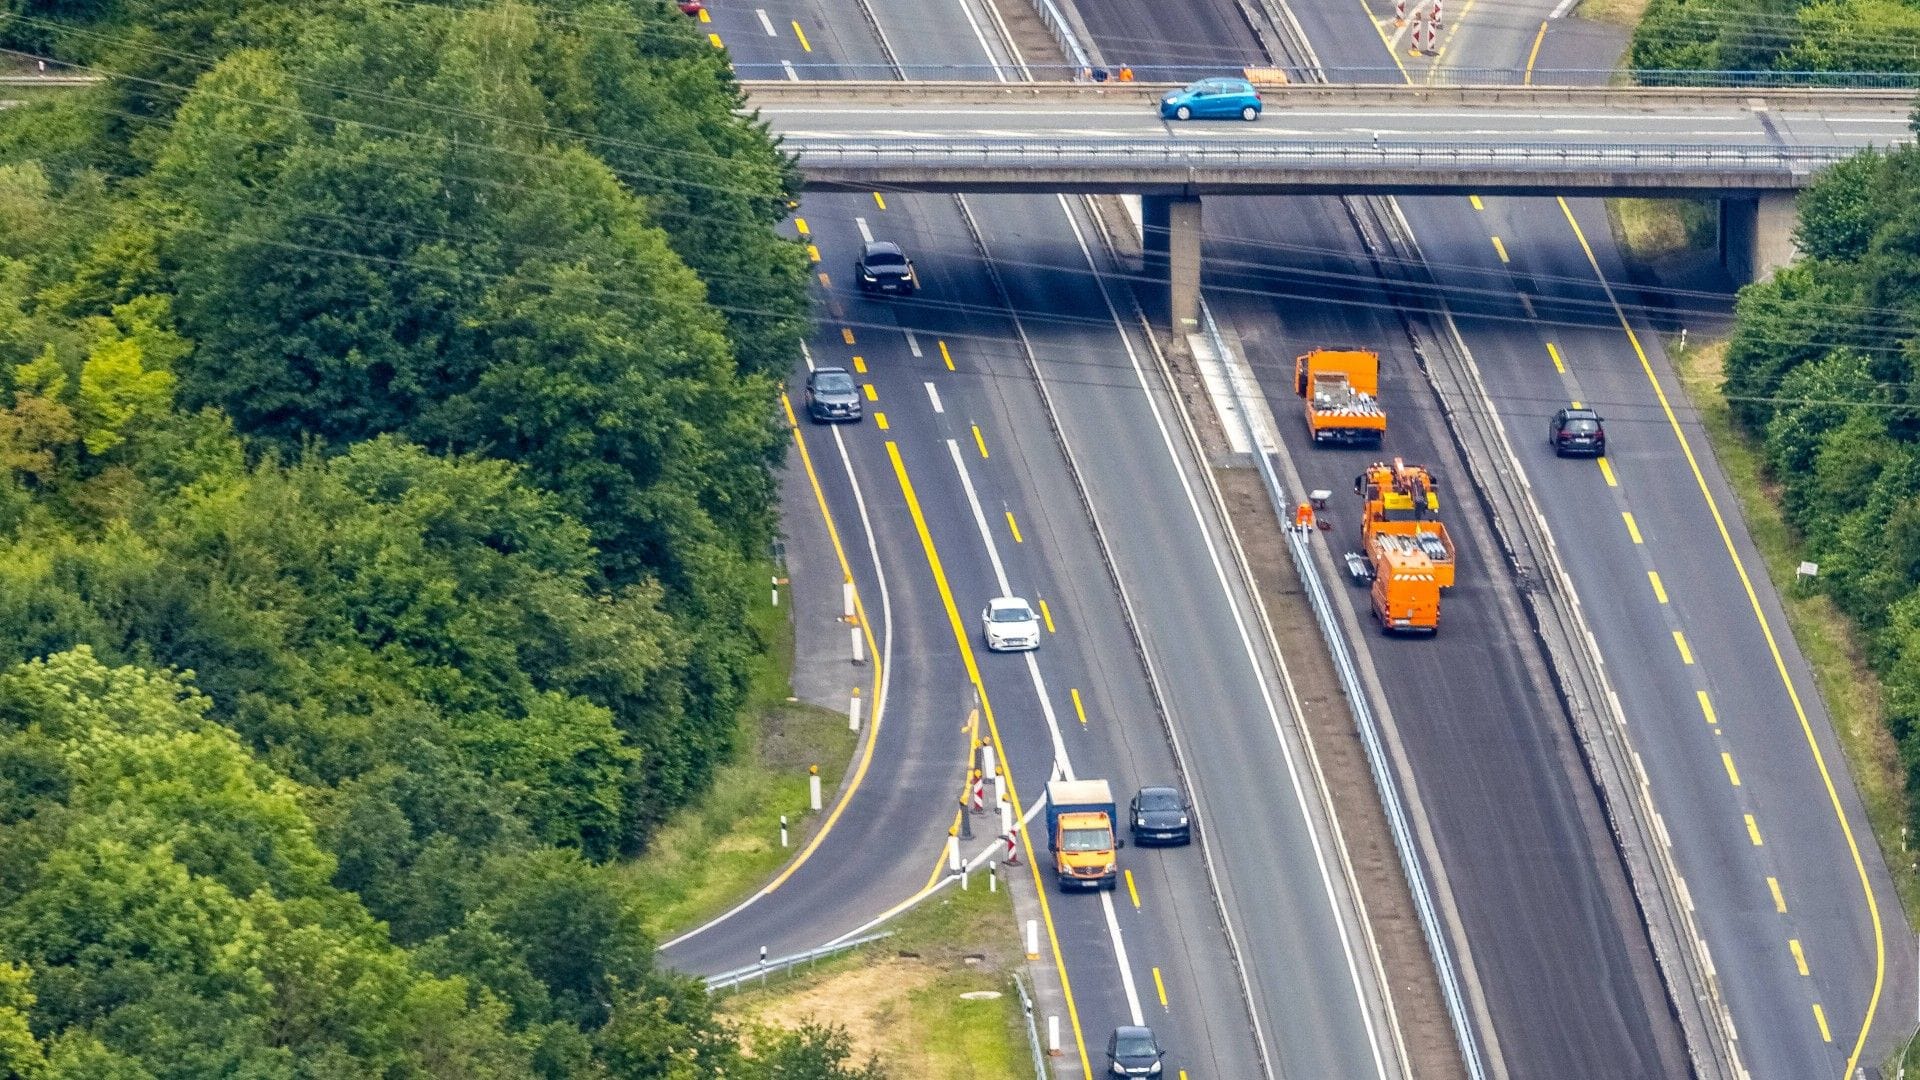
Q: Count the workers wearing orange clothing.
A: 2